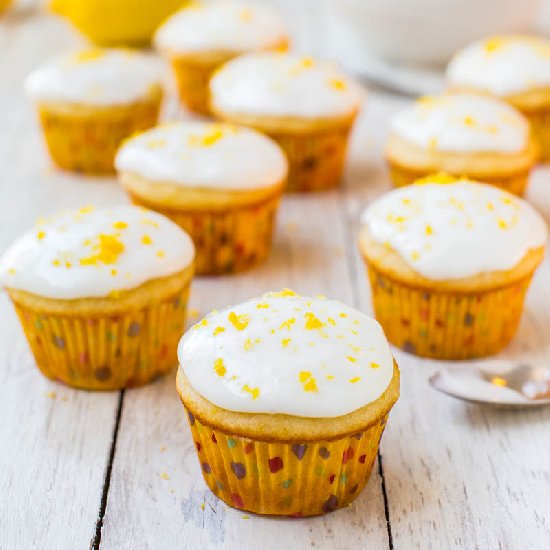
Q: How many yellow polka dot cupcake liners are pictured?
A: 9